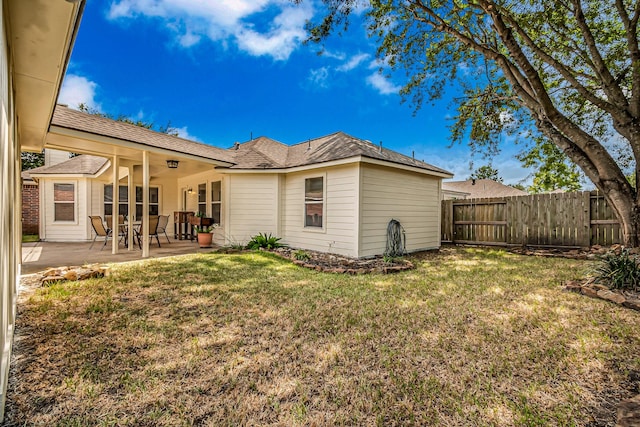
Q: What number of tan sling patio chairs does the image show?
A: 4